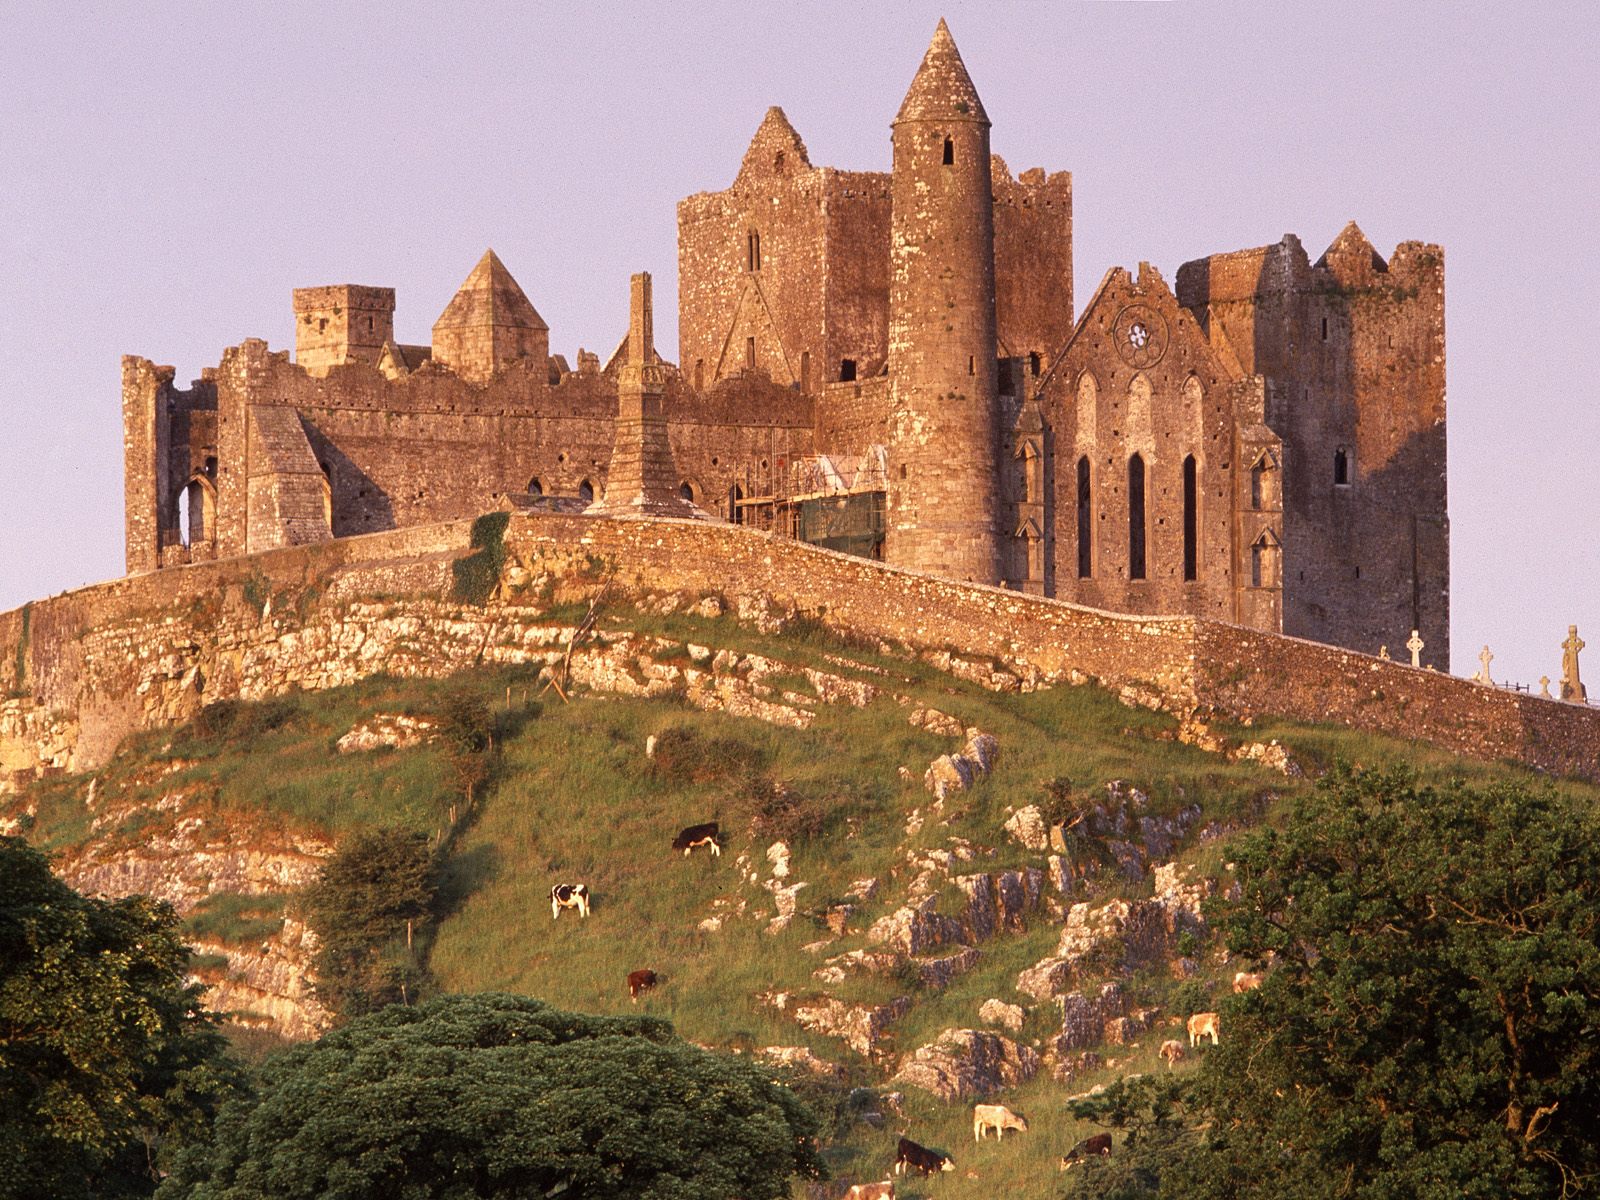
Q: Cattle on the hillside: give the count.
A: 10